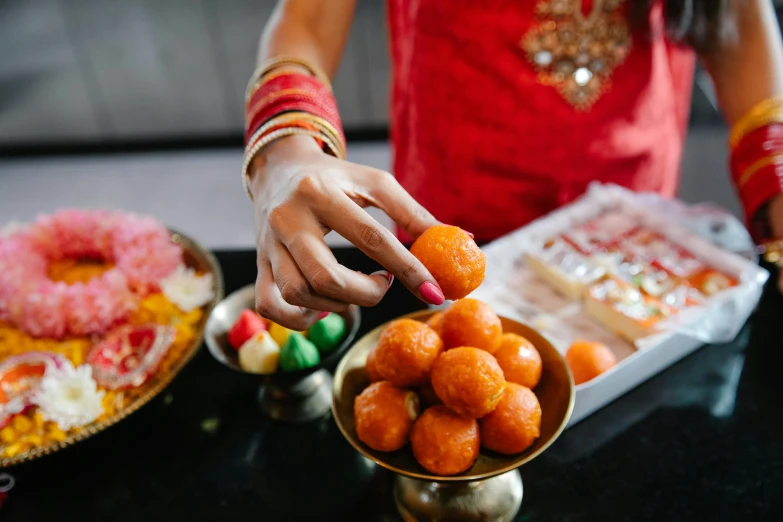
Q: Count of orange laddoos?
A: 11